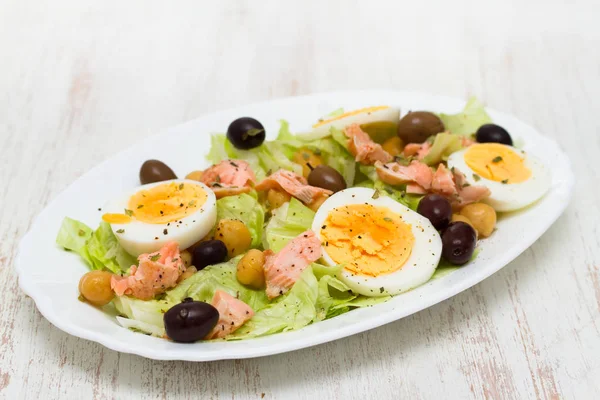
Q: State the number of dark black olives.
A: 6